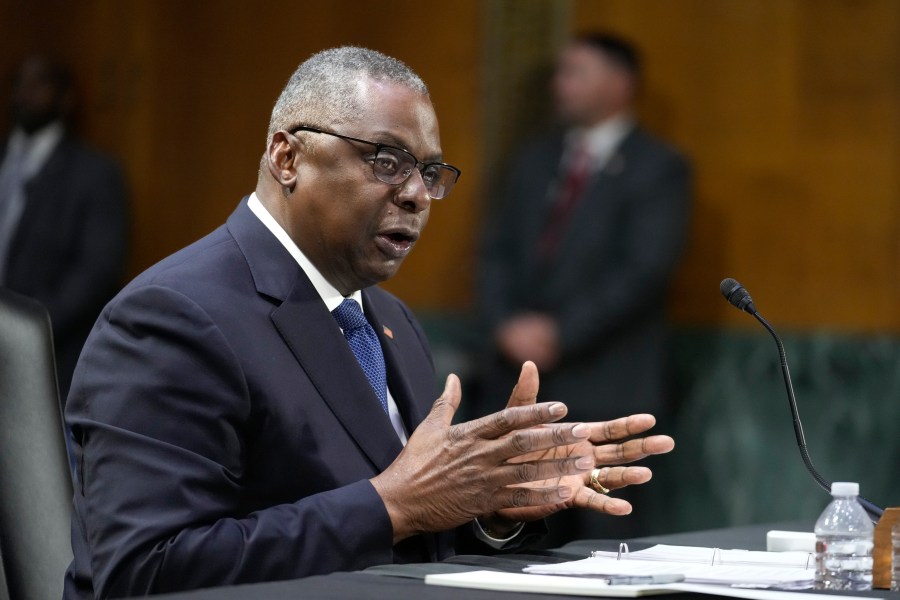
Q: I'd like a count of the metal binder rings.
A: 3